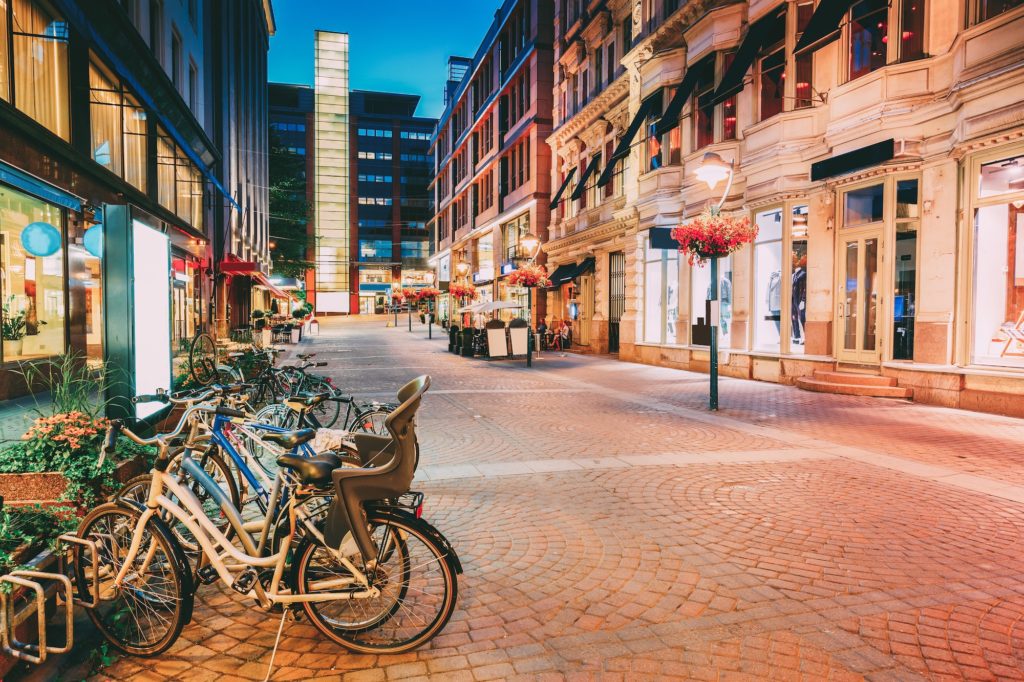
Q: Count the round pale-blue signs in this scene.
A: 2